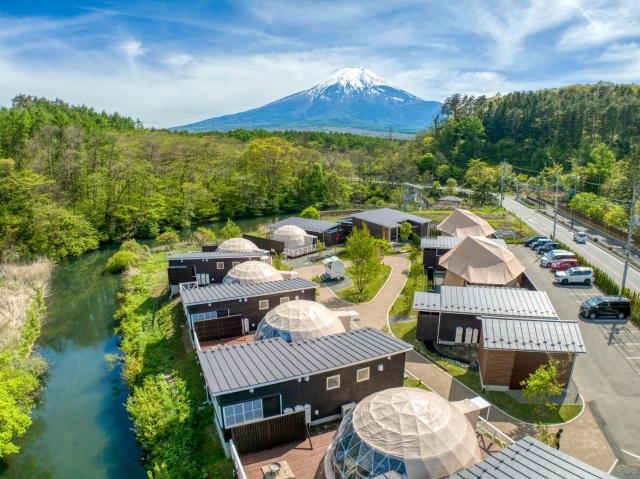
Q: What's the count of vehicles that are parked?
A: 7